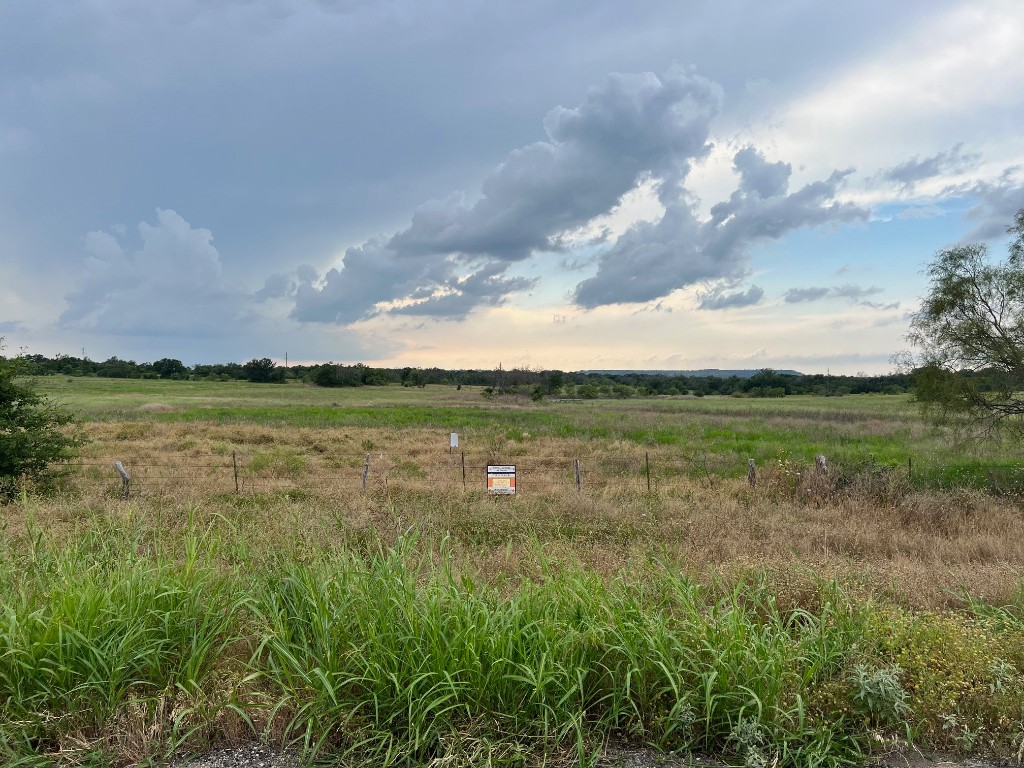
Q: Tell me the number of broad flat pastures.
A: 1